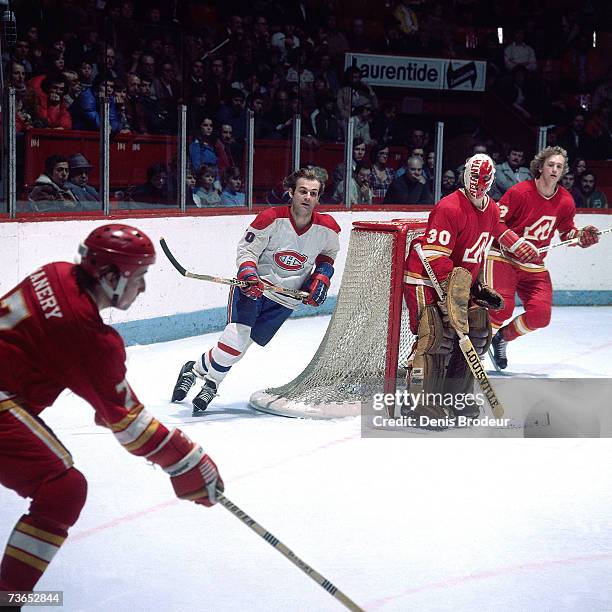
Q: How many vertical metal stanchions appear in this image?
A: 8